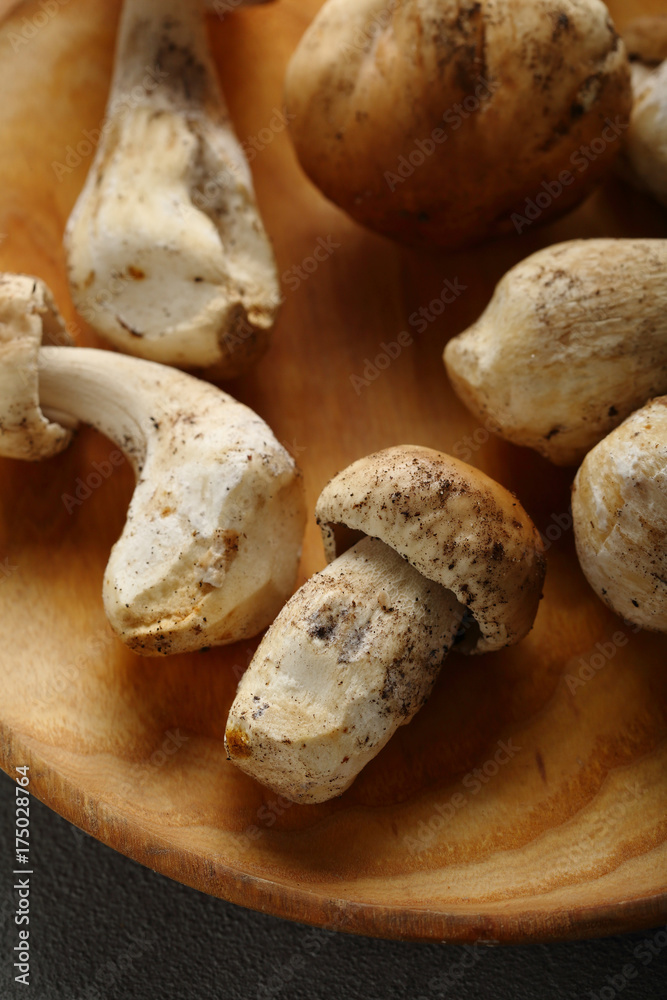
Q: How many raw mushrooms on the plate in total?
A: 7